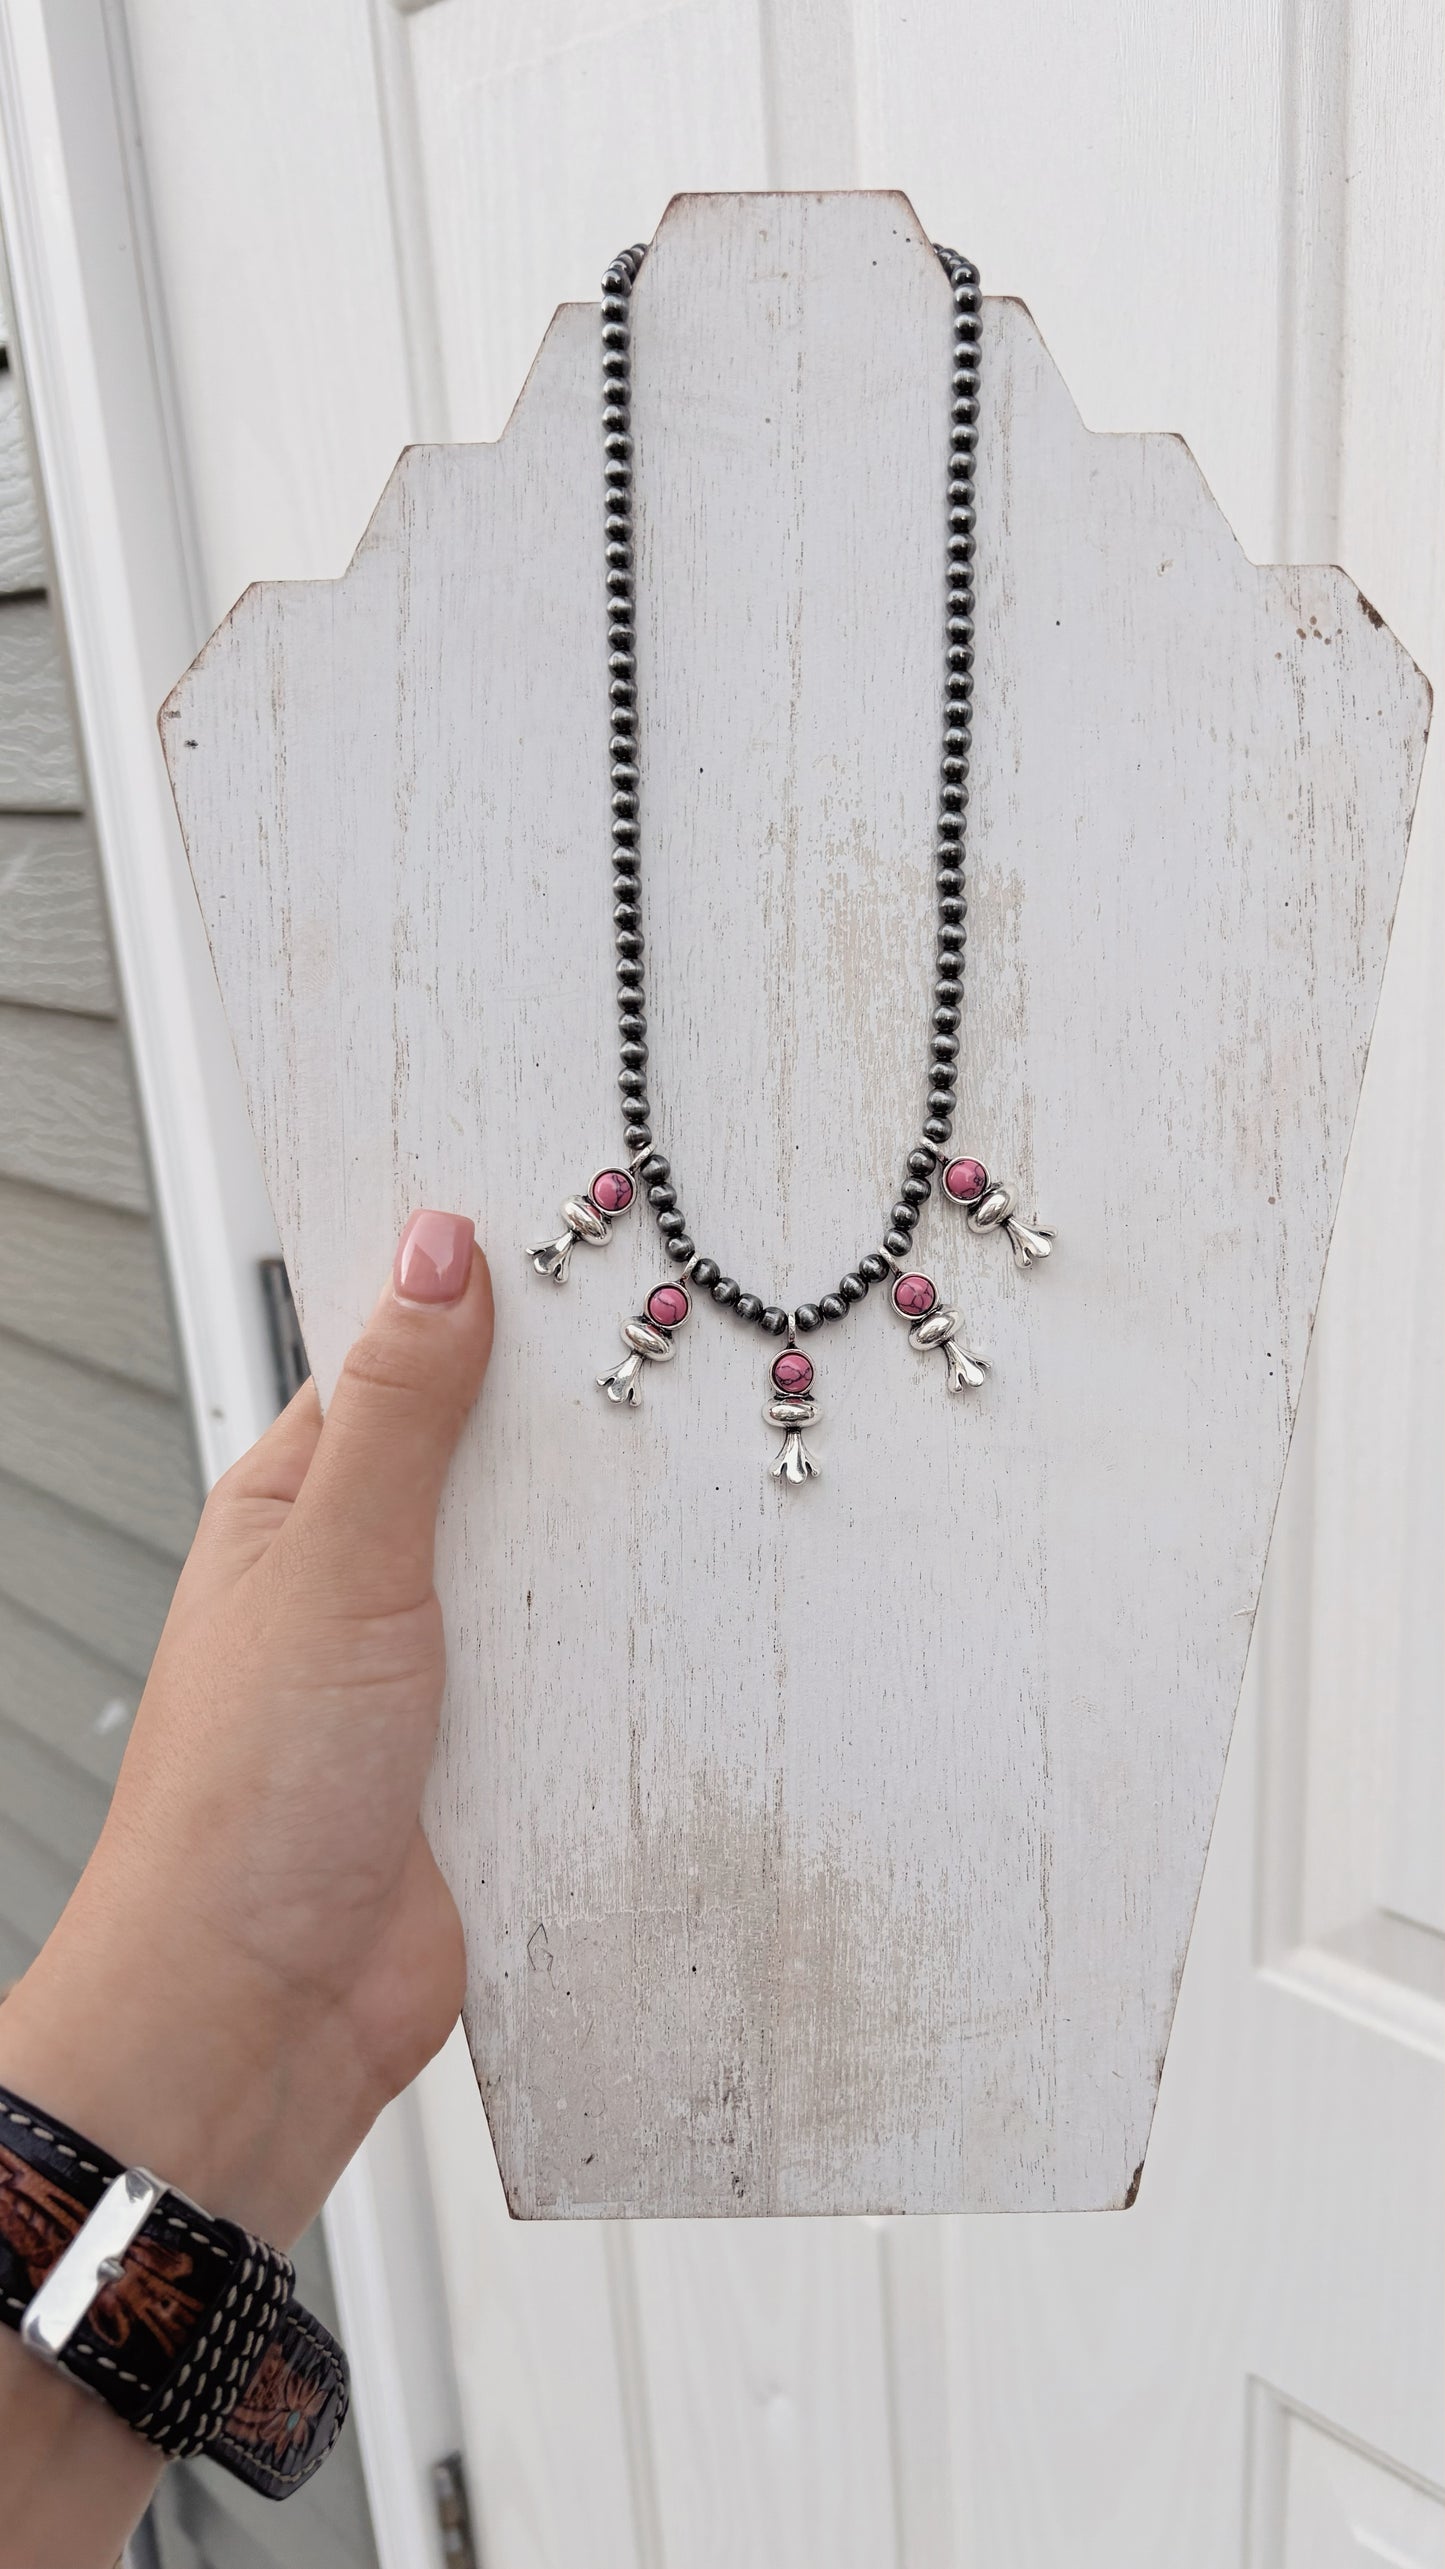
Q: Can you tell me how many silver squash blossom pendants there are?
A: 5